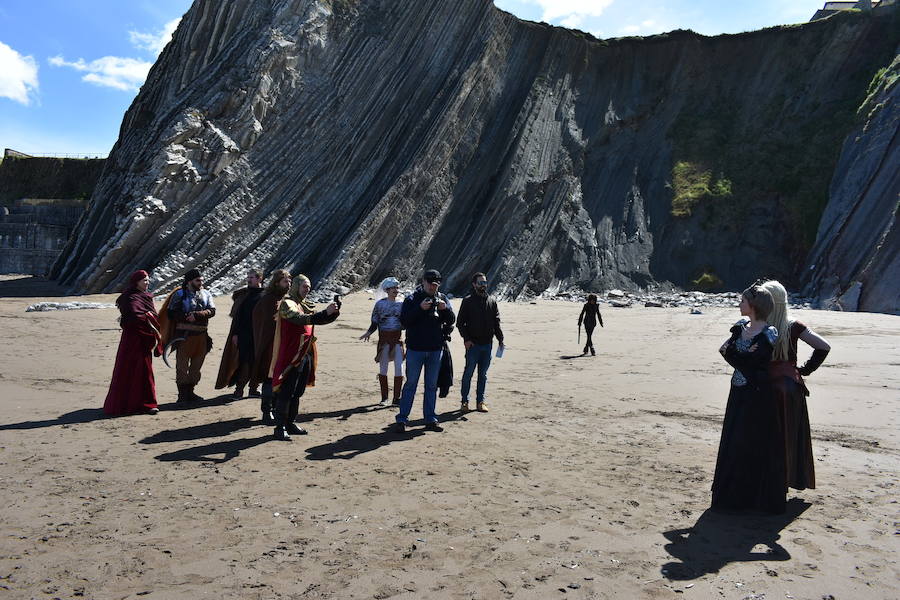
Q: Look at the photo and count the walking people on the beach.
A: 1